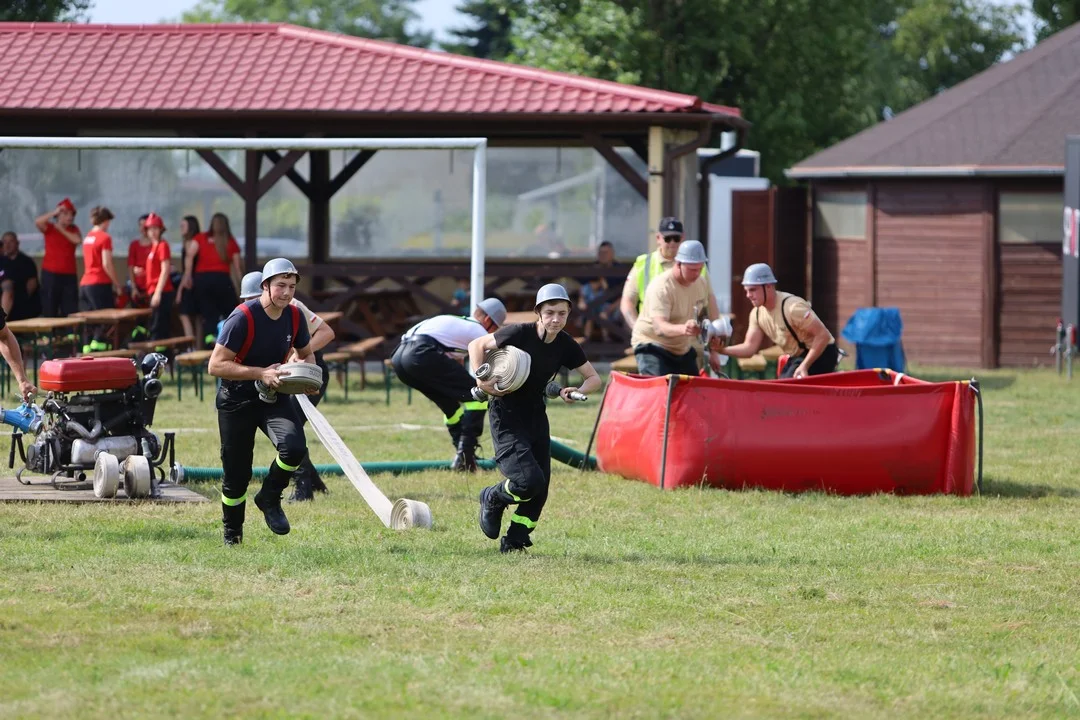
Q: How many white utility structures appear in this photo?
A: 1